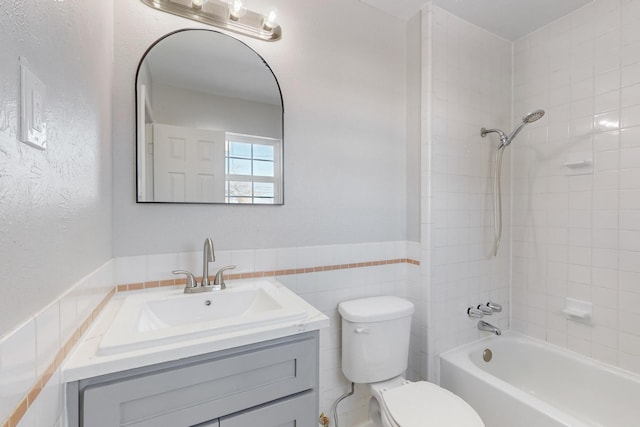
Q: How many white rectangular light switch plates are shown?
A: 1